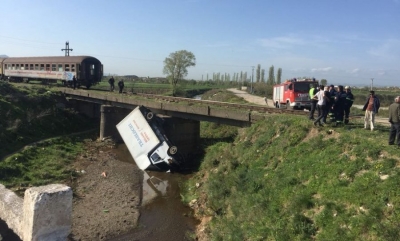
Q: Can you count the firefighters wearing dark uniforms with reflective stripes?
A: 3